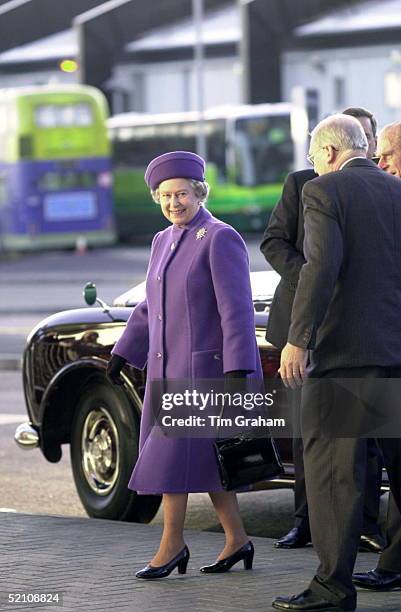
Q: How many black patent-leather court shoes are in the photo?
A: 2